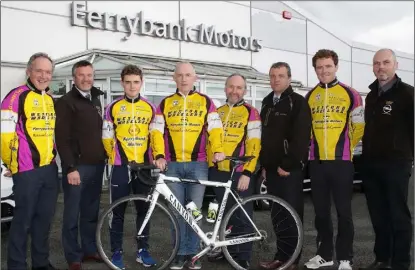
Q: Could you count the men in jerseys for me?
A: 5